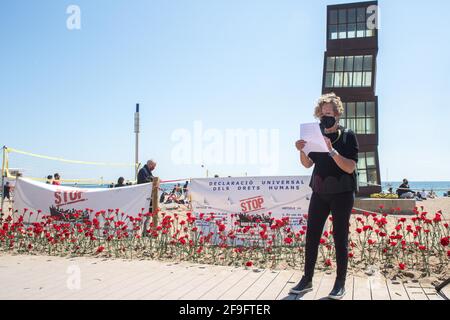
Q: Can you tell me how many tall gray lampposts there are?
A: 1